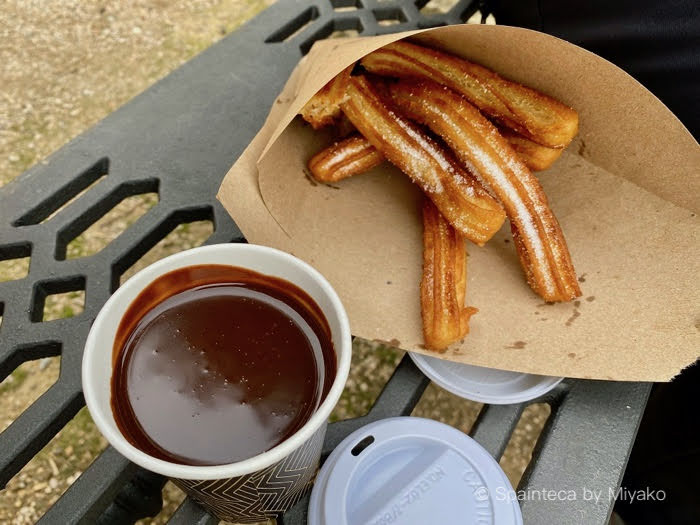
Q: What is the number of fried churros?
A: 7